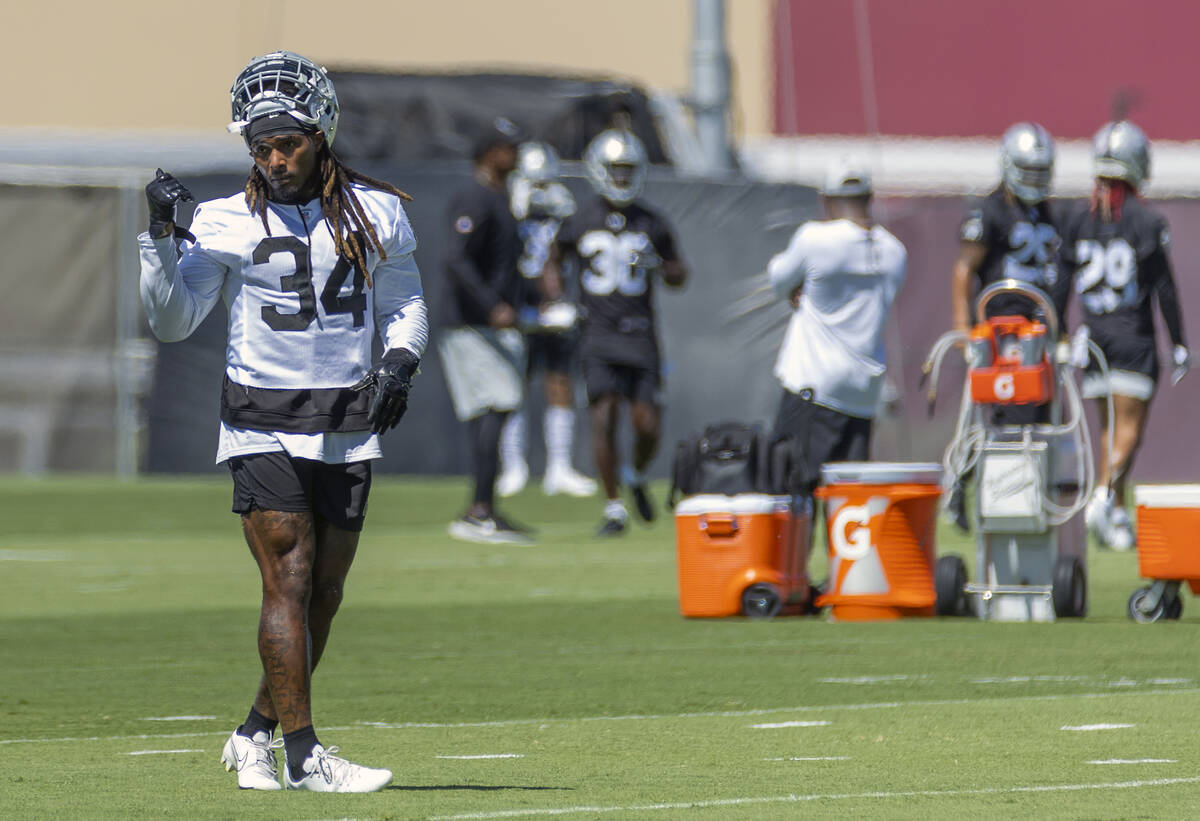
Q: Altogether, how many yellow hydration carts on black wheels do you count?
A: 0